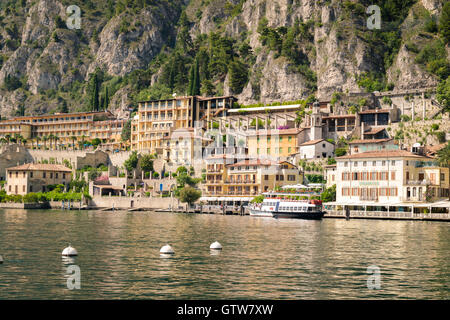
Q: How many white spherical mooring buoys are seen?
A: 3